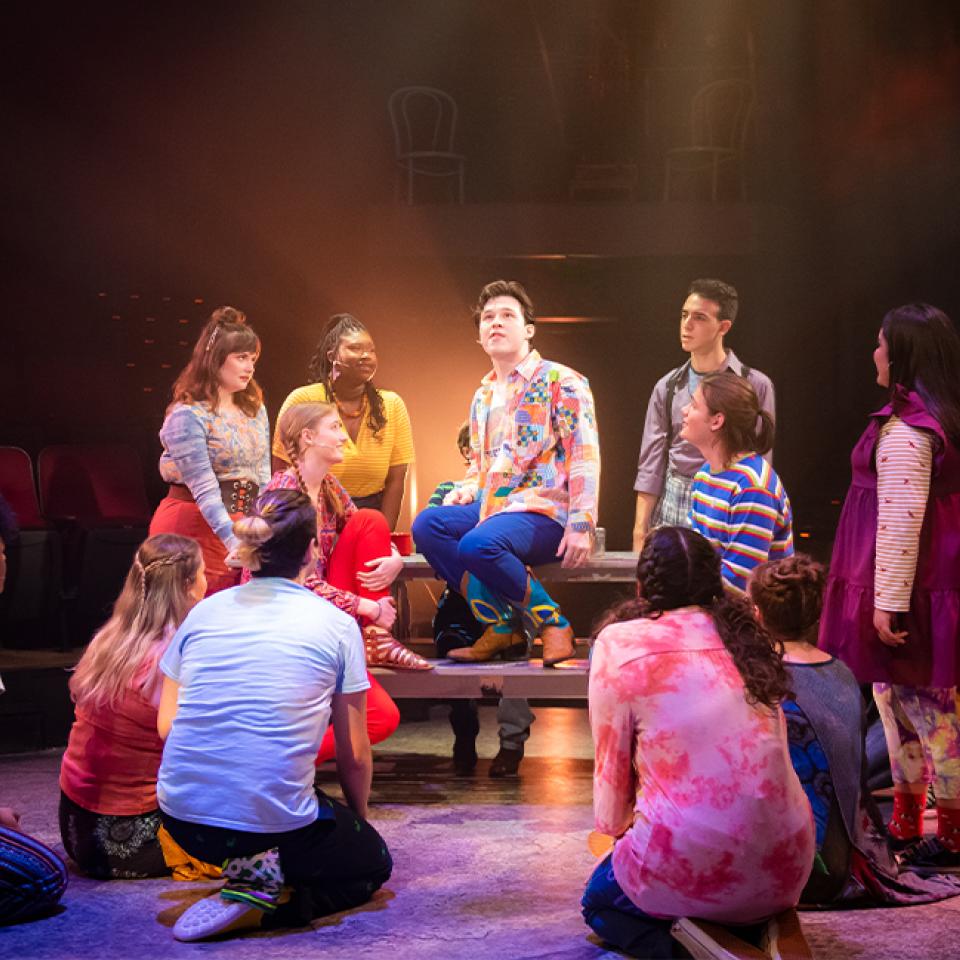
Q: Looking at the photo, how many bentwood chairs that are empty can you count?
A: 2